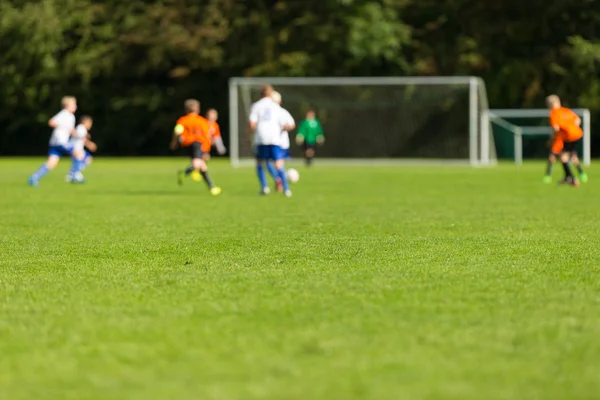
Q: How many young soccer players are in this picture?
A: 9